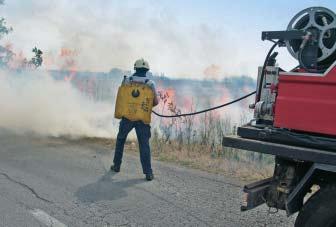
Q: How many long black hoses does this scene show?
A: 1